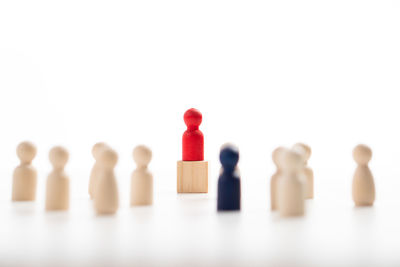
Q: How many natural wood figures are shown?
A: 9